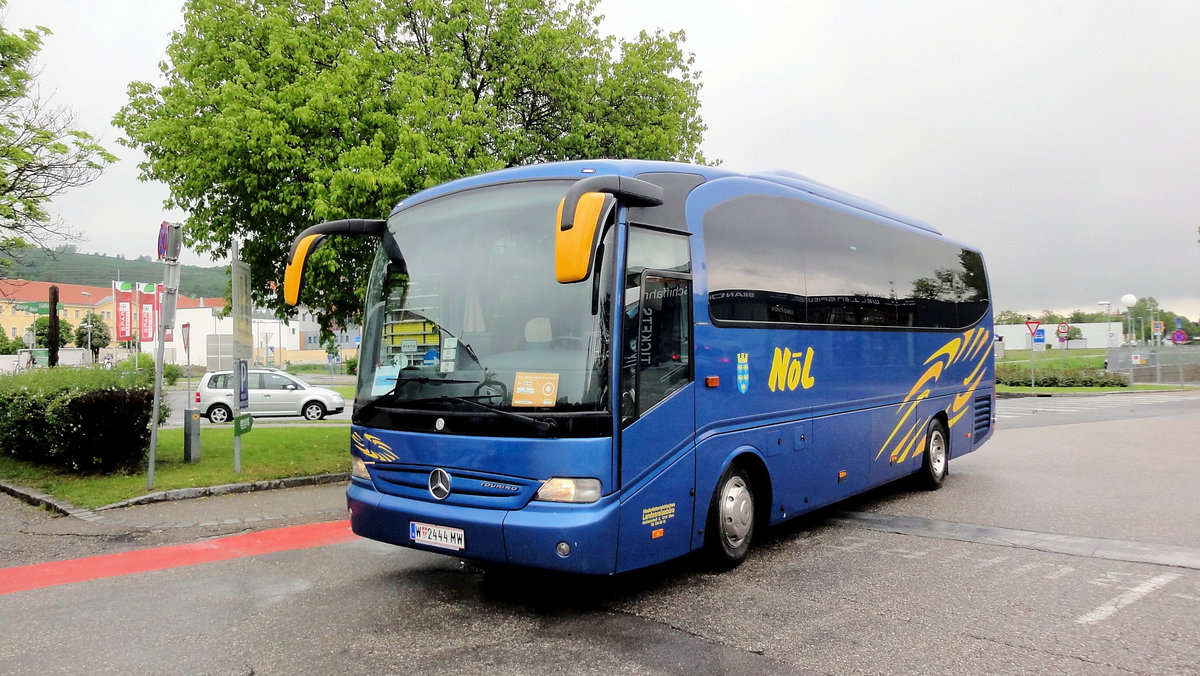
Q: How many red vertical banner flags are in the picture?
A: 3